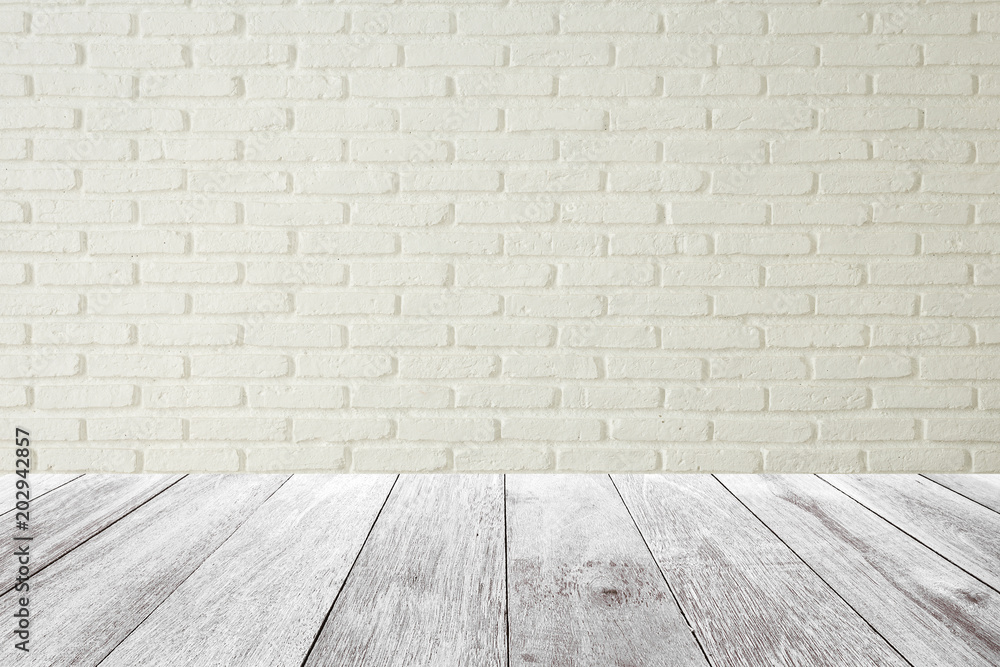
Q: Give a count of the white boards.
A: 10